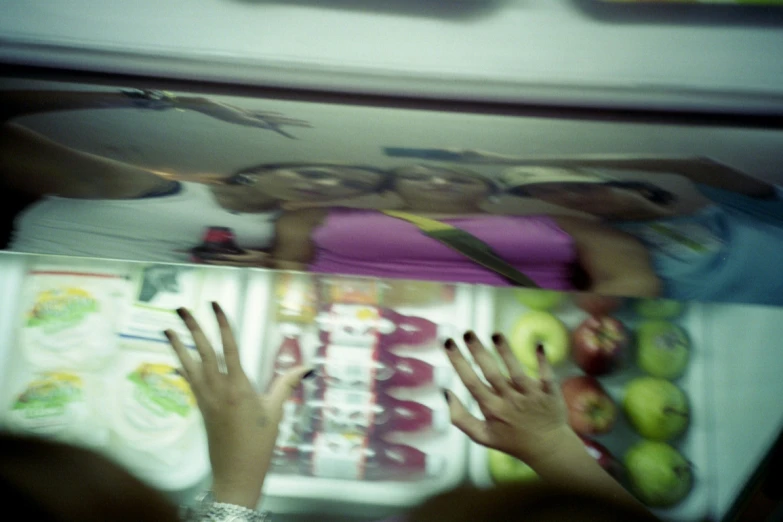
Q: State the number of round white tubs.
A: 3